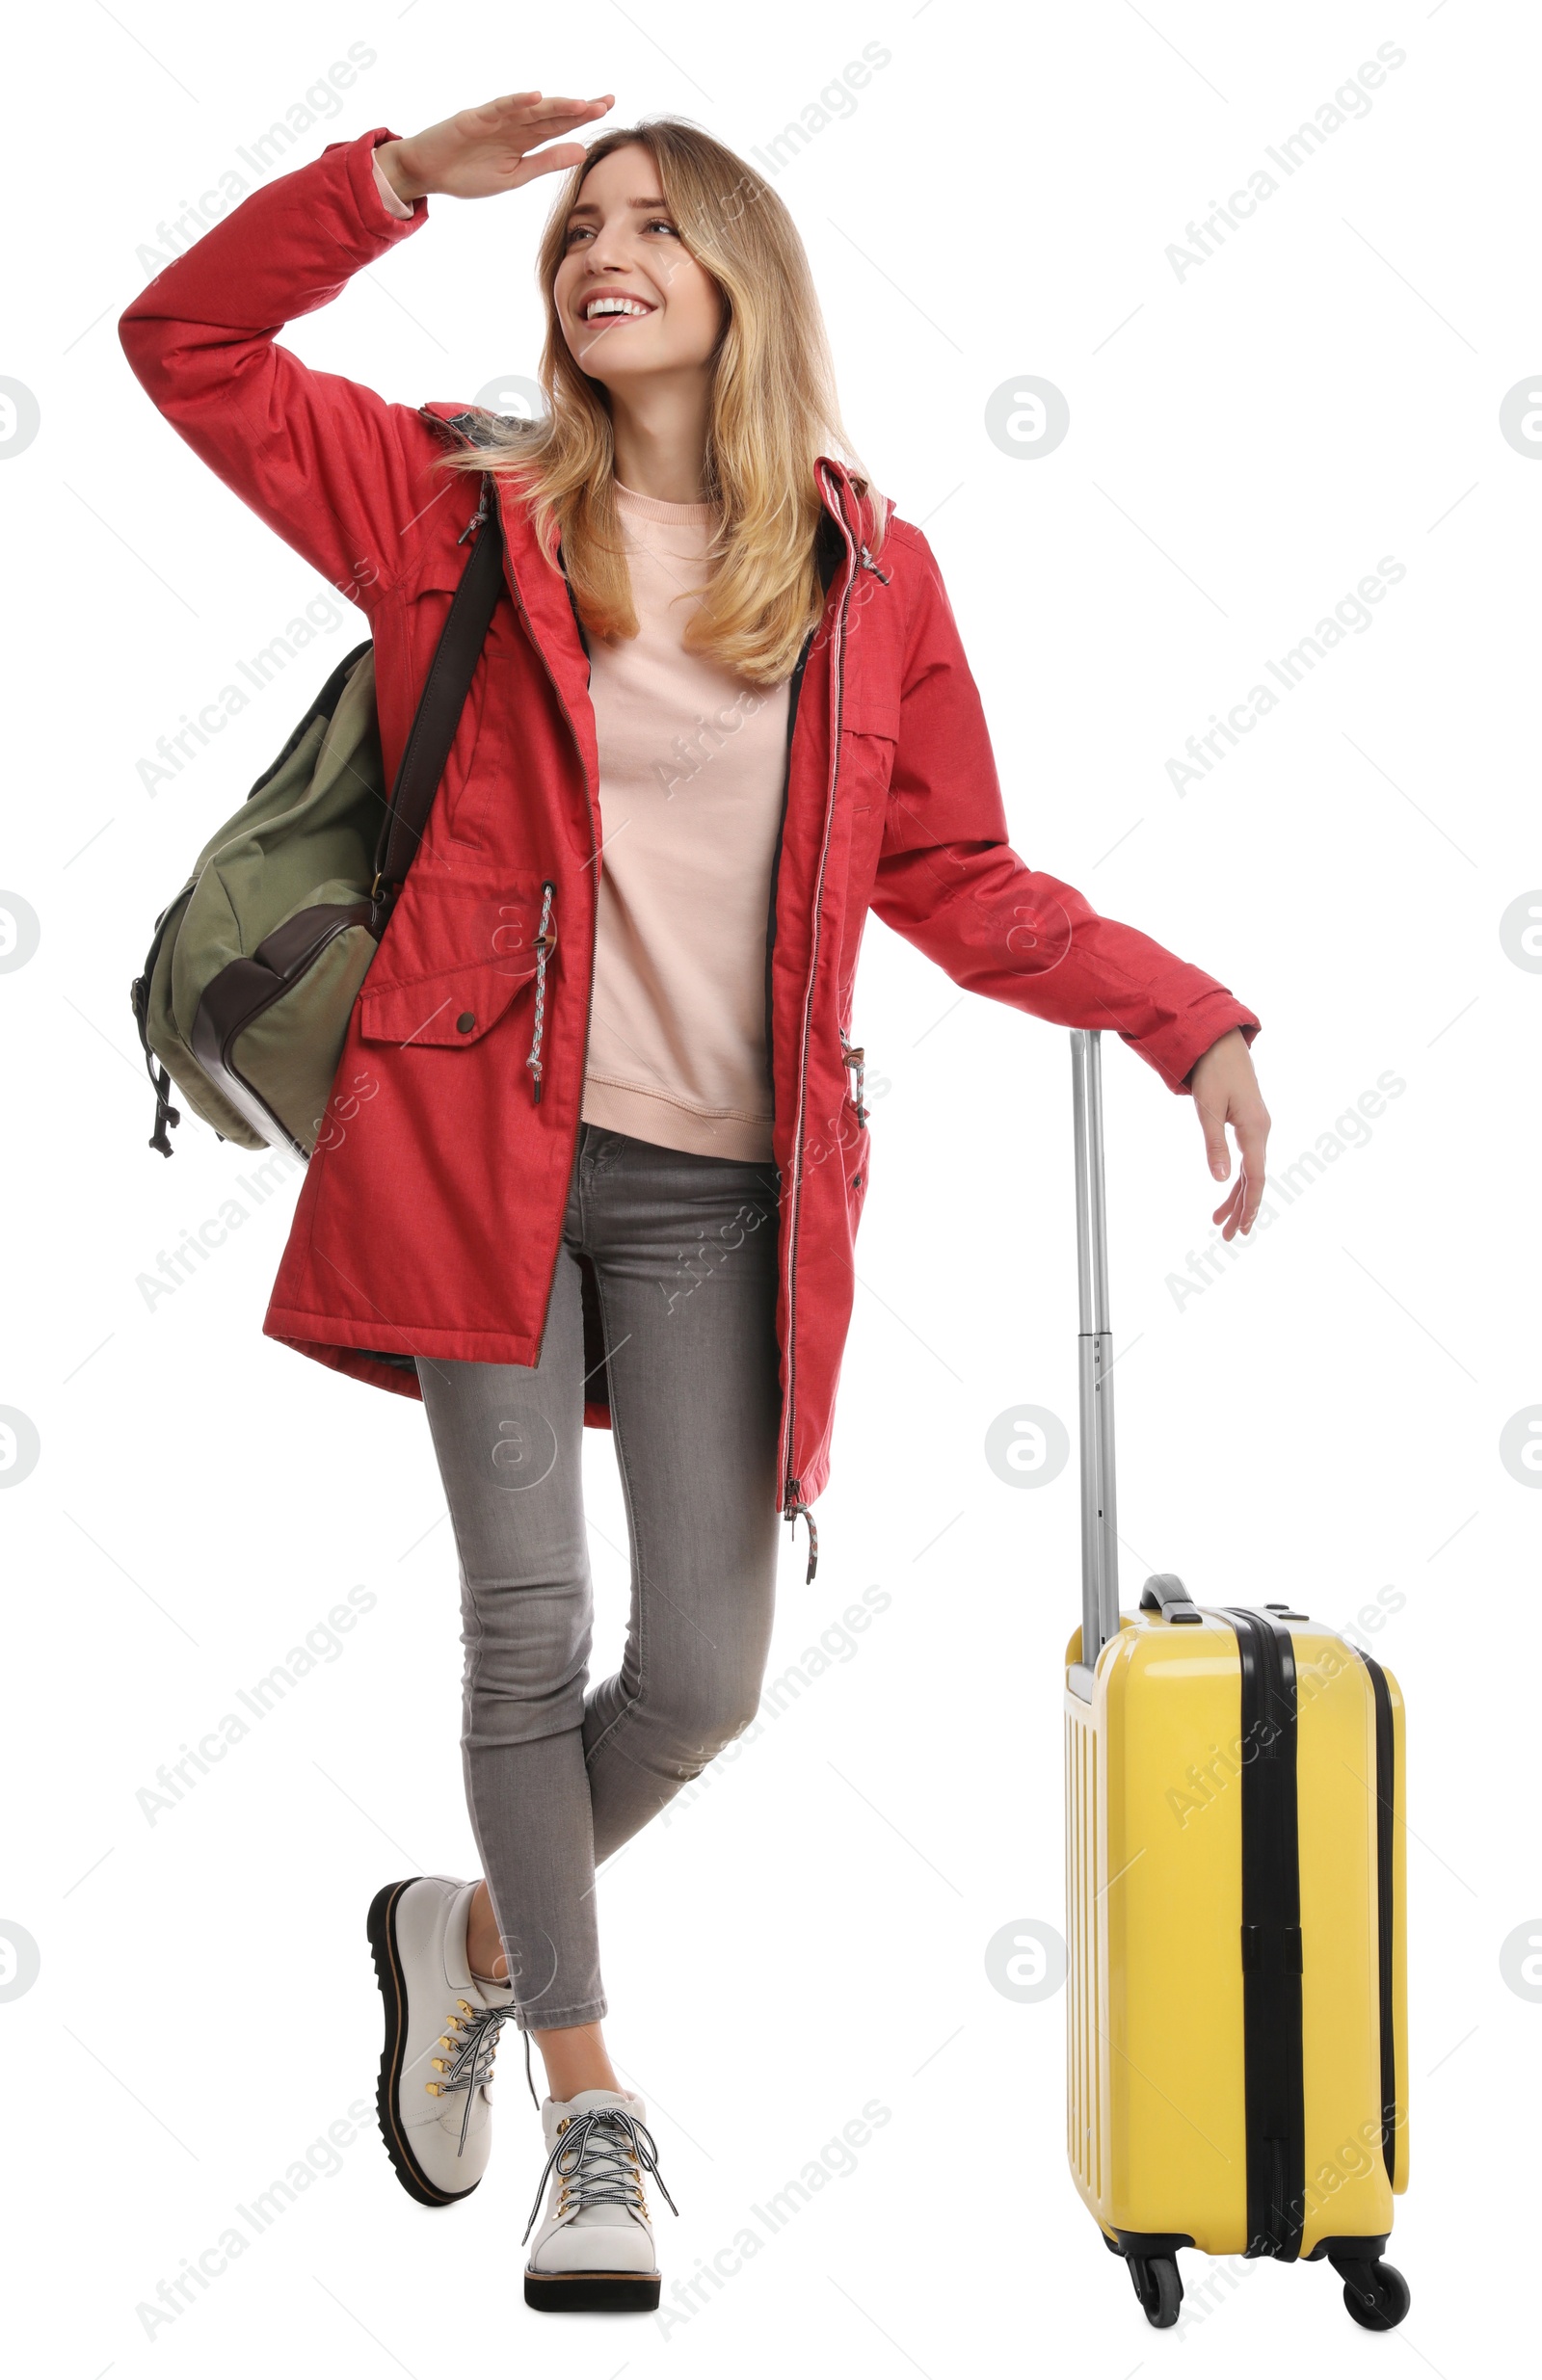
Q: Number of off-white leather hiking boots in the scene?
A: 2